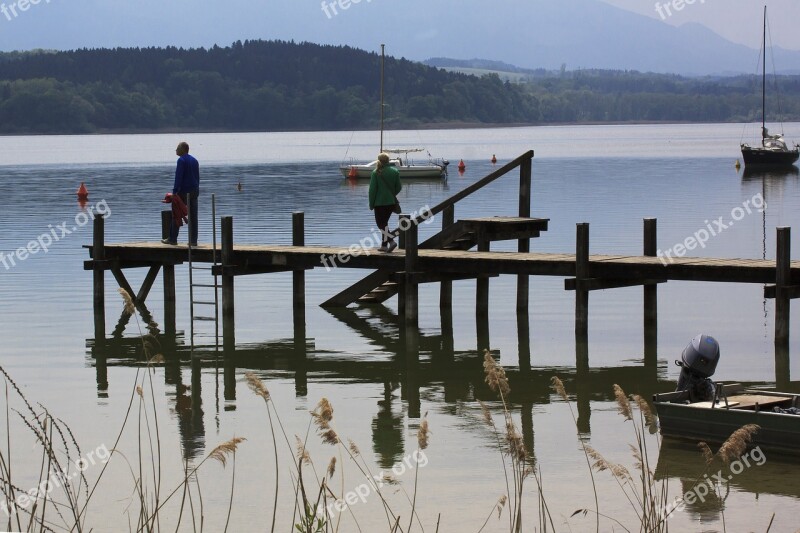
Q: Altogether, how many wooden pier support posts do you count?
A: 12